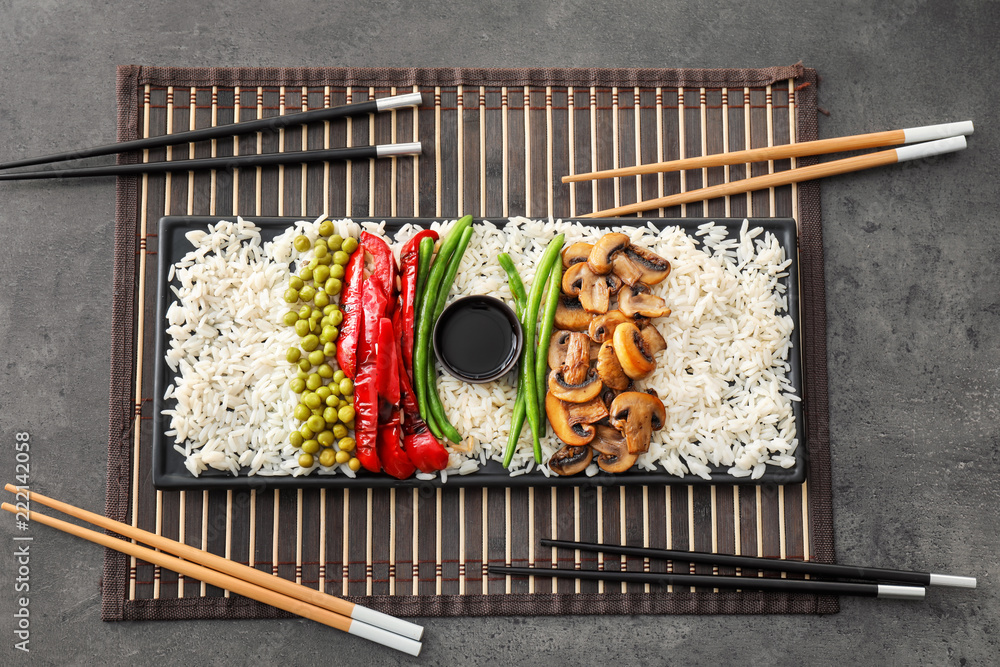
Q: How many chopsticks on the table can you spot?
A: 8